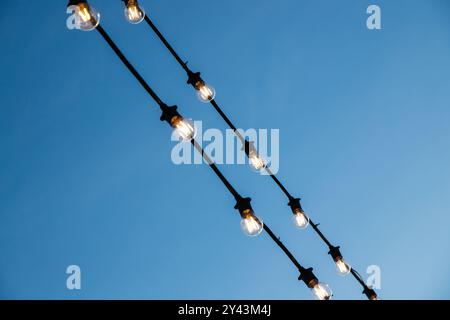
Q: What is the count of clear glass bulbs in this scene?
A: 9